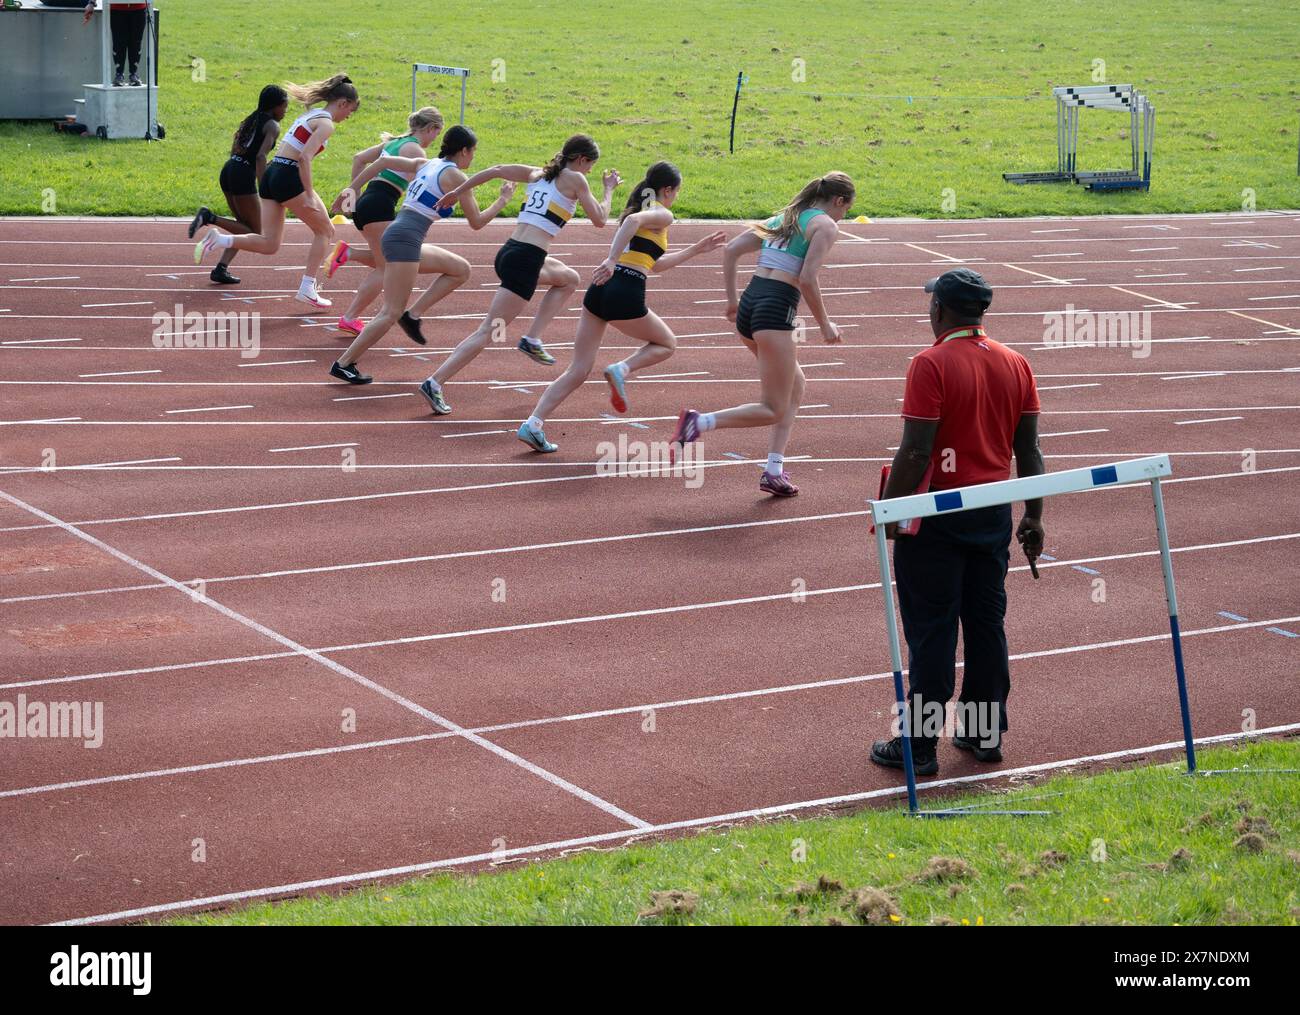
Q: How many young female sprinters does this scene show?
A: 7